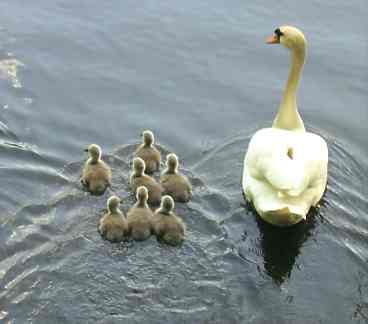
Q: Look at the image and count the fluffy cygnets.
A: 7